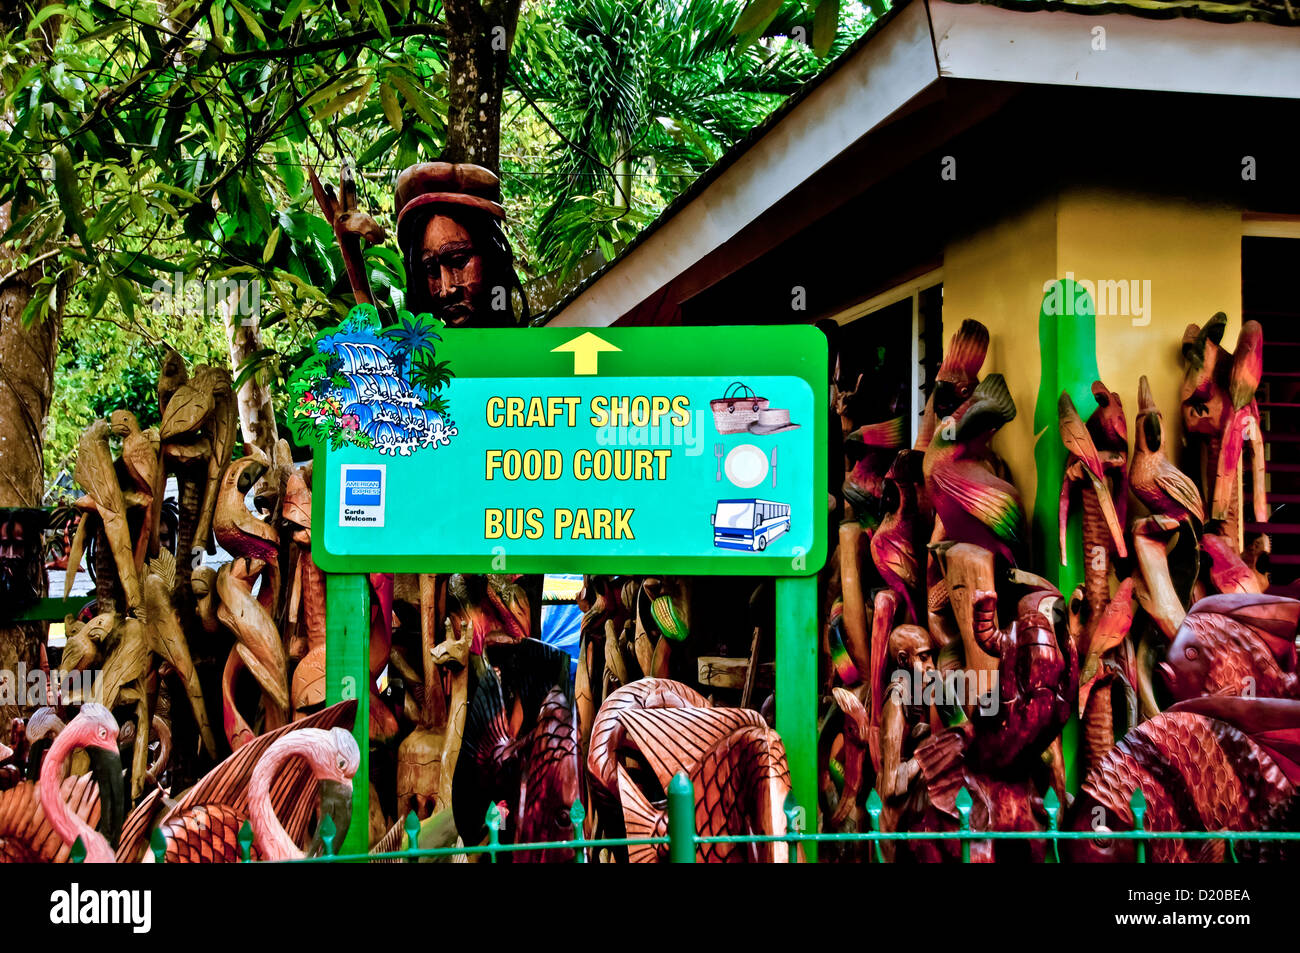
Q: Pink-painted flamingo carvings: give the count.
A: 2